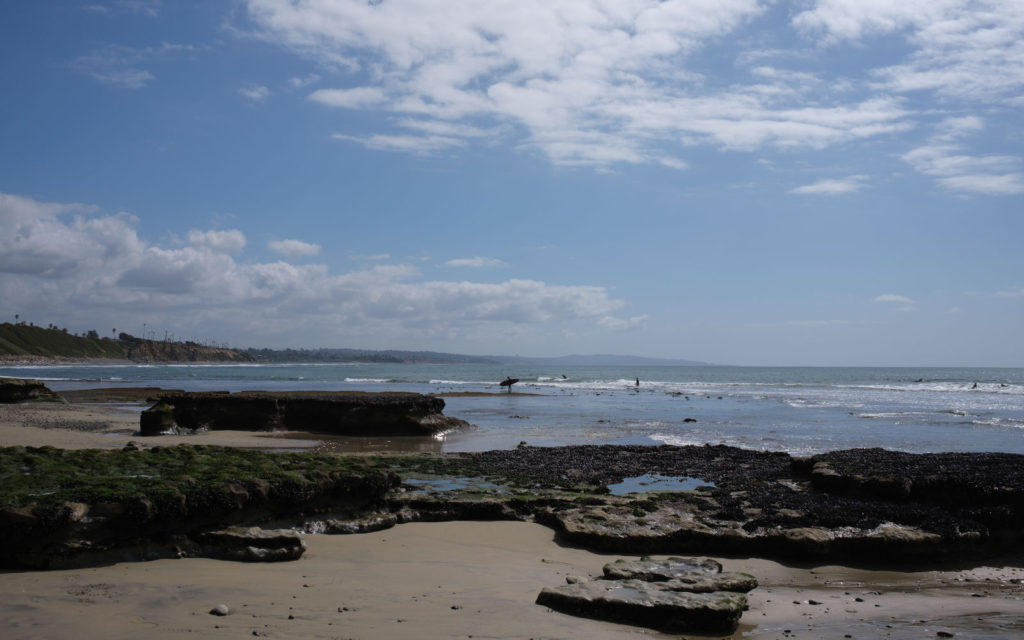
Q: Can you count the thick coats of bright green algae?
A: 1